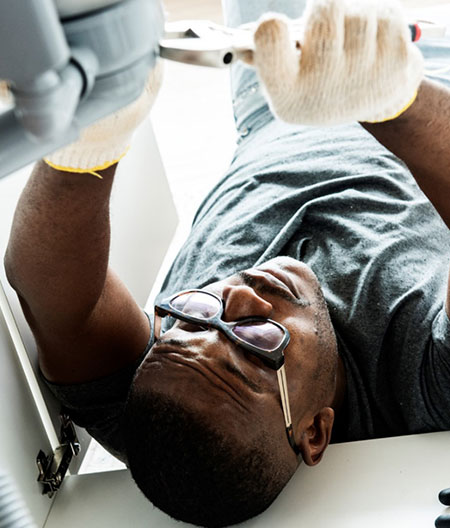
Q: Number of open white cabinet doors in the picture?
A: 1